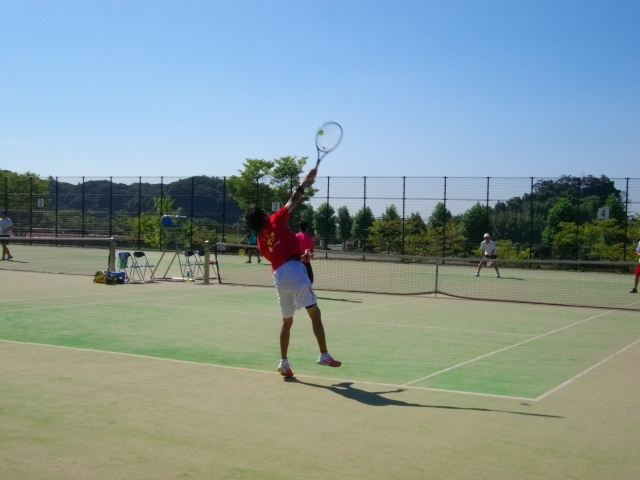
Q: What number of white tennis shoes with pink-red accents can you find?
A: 2